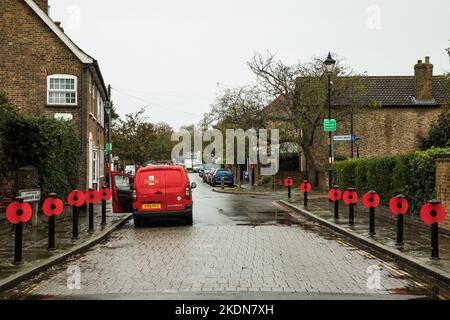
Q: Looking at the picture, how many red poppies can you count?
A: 12